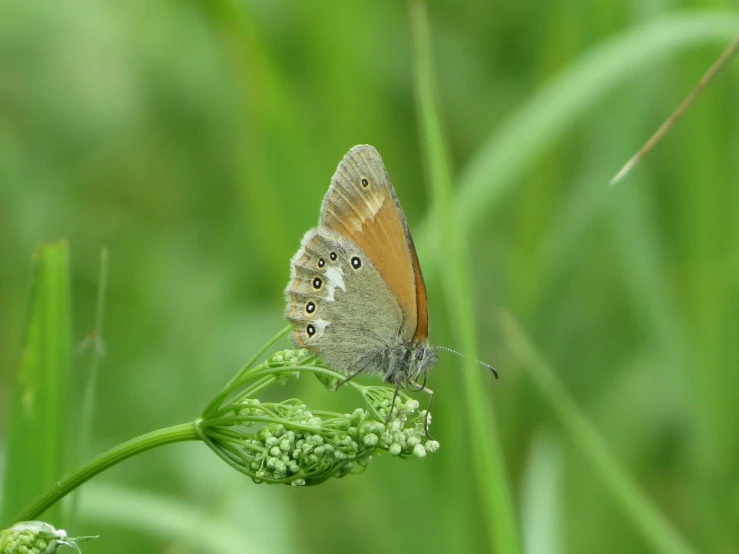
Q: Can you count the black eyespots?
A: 7